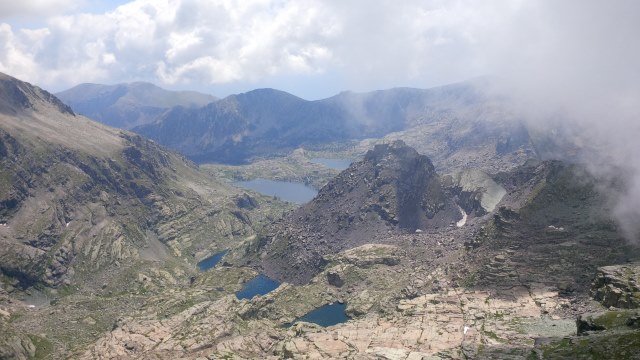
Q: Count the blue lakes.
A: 5